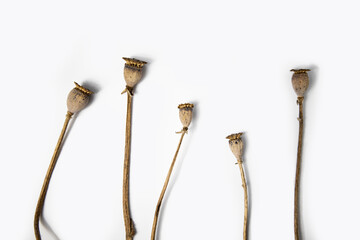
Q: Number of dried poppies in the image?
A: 5